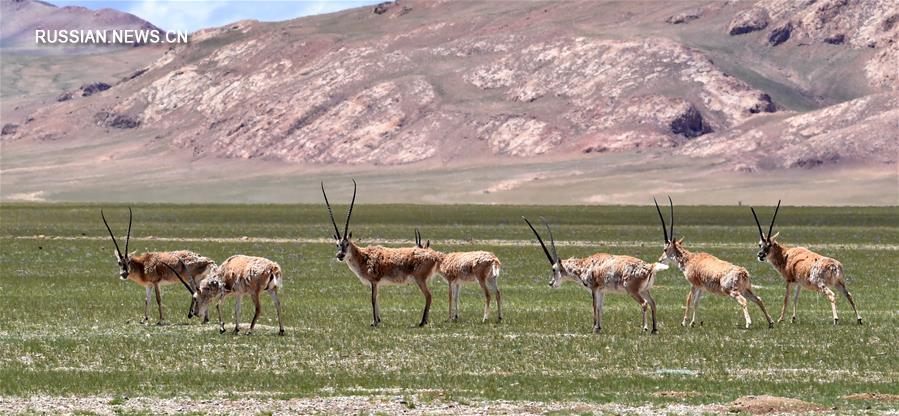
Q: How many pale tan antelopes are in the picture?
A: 7